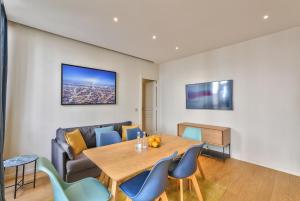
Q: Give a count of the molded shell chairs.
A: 6